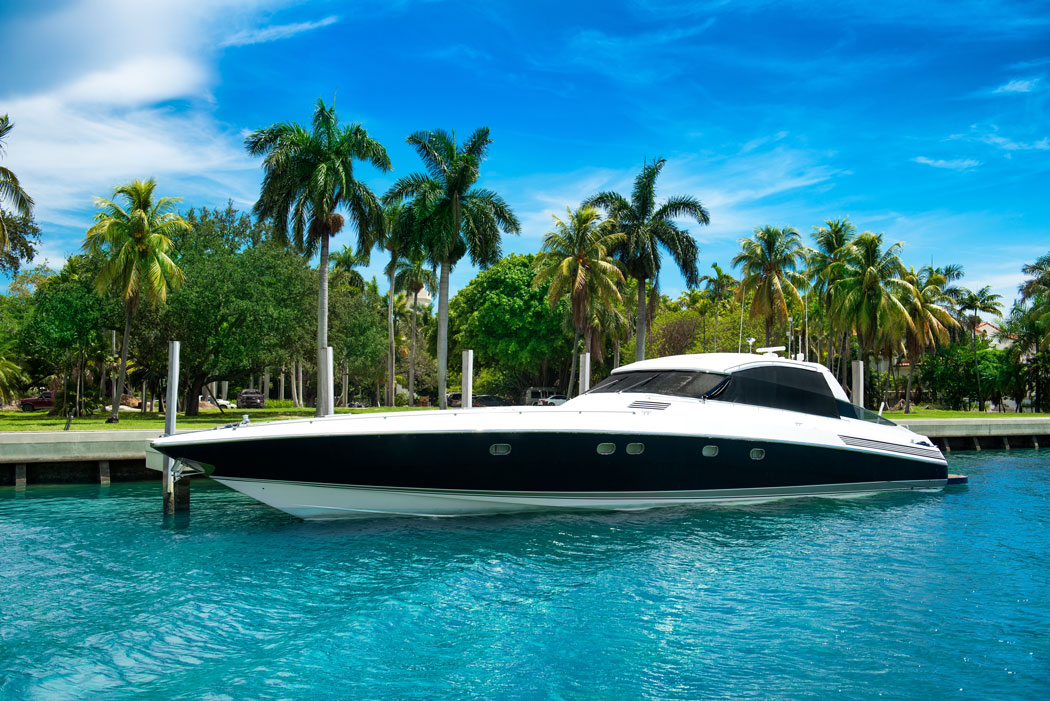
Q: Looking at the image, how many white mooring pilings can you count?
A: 5